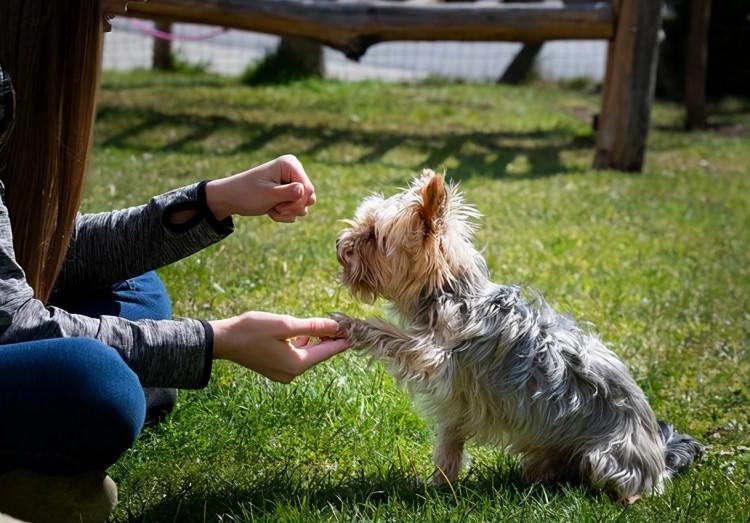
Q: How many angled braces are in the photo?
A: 1